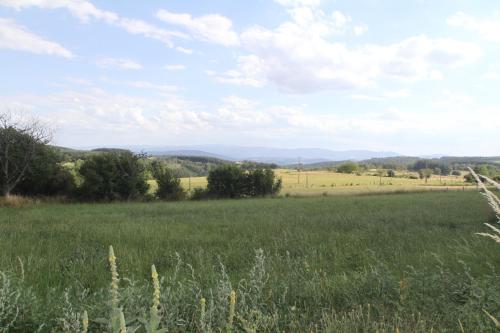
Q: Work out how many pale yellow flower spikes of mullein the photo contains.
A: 6